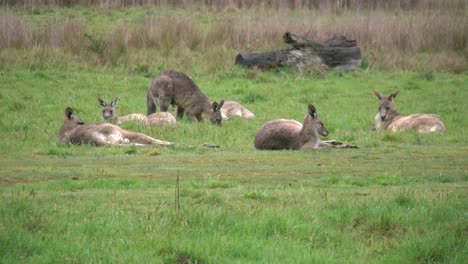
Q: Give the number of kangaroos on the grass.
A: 6